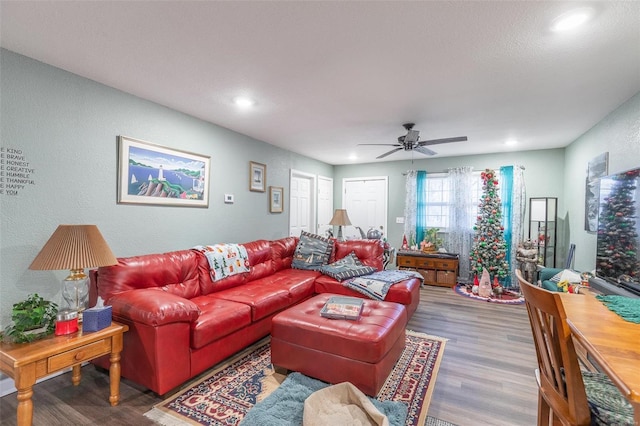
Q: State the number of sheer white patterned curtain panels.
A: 3